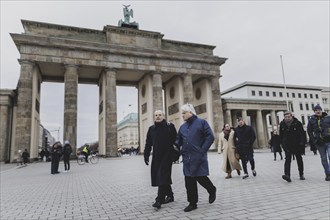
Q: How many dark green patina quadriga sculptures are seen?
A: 1